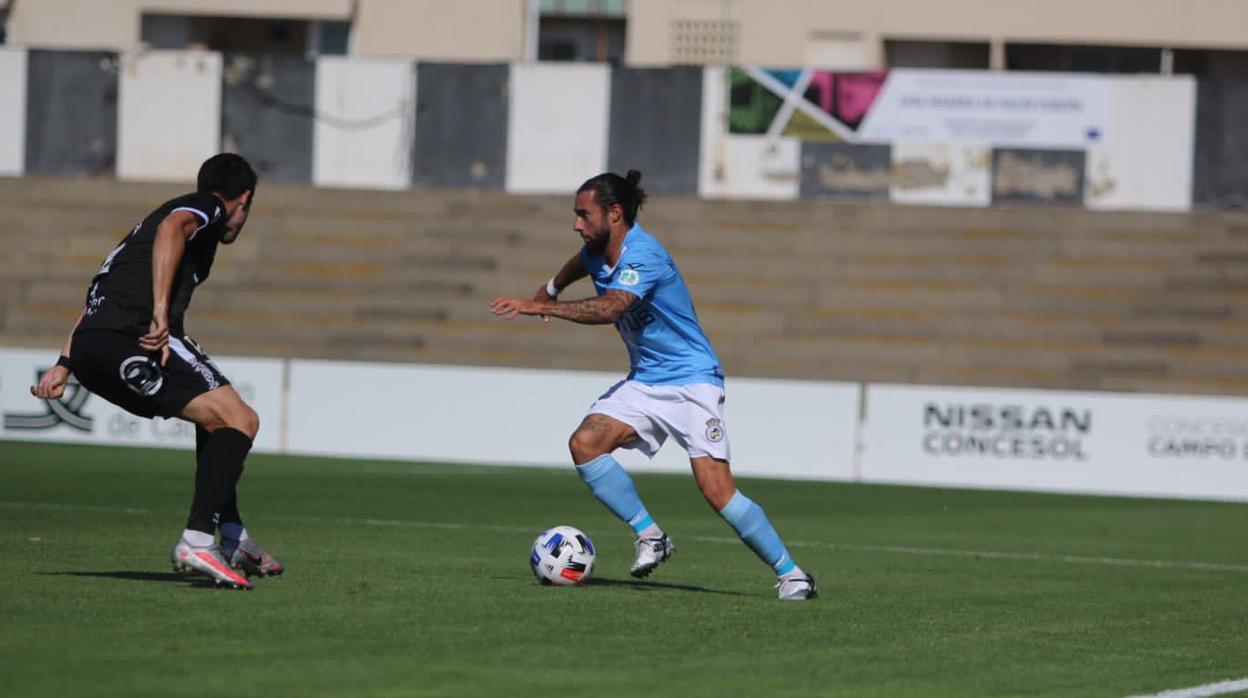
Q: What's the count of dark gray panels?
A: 7